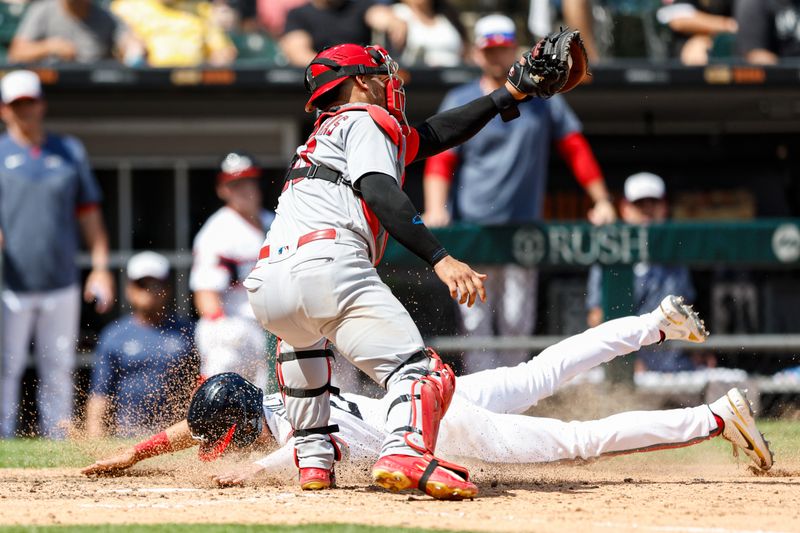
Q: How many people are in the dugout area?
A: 5